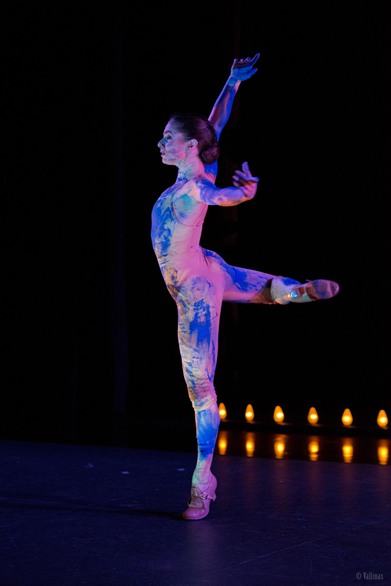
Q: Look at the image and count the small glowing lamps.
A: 6